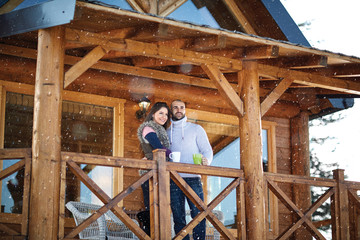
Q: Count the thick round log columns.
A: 3